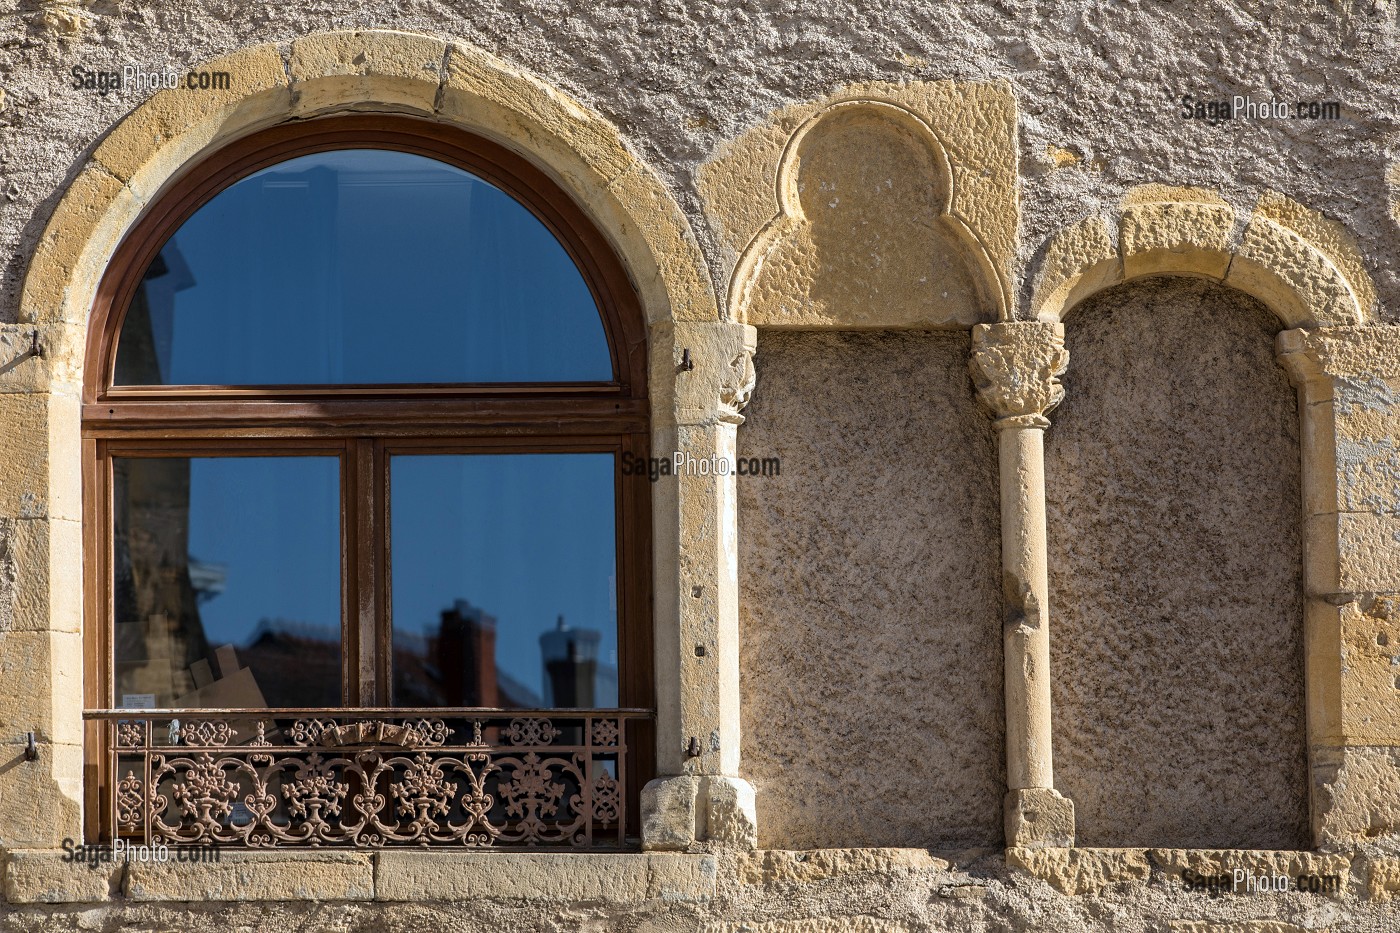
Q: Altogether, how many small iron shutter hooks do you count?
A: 4